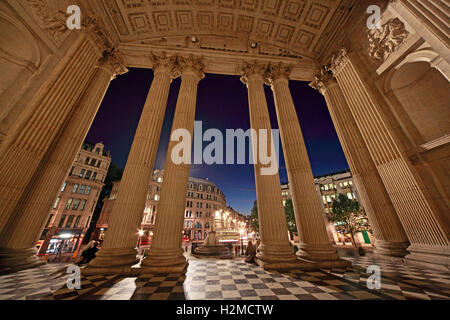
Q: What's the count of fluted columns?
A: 8